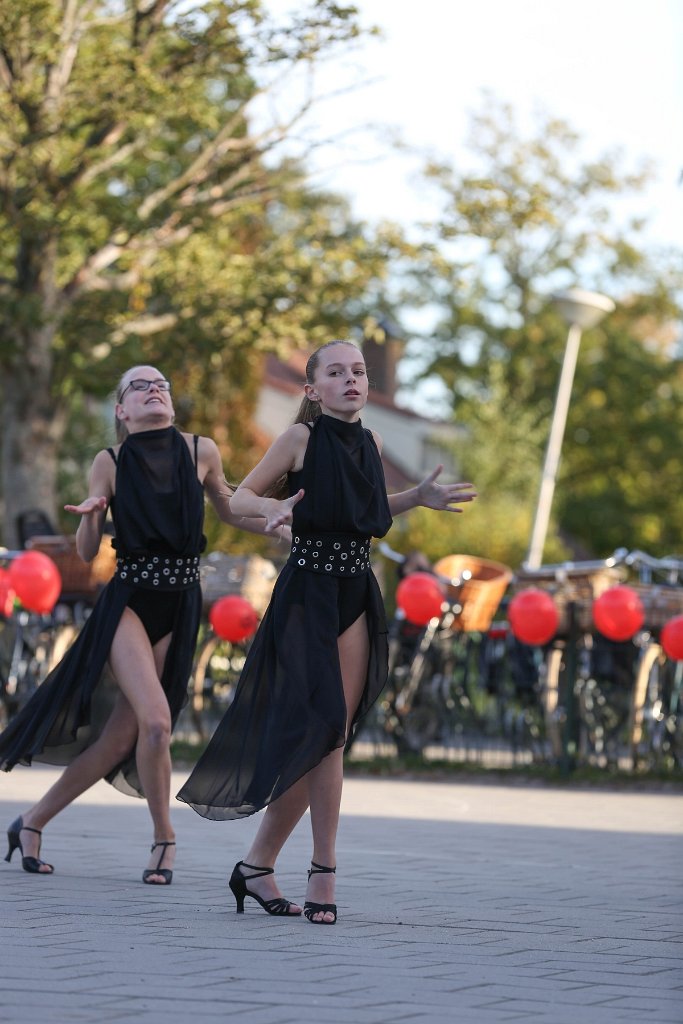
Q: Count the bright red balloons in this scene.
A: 7